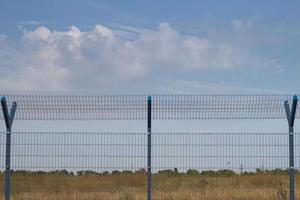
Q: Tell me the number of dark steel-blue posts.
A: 3